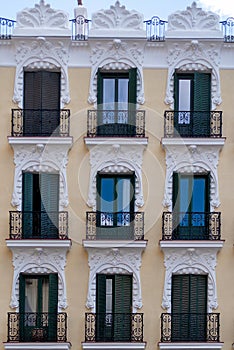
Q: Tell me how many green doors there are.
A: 8